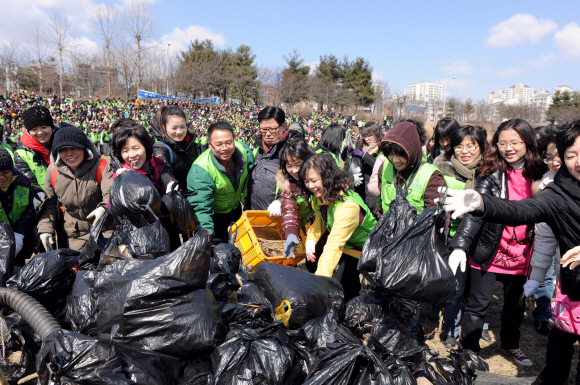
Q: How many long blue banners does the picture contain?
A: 1